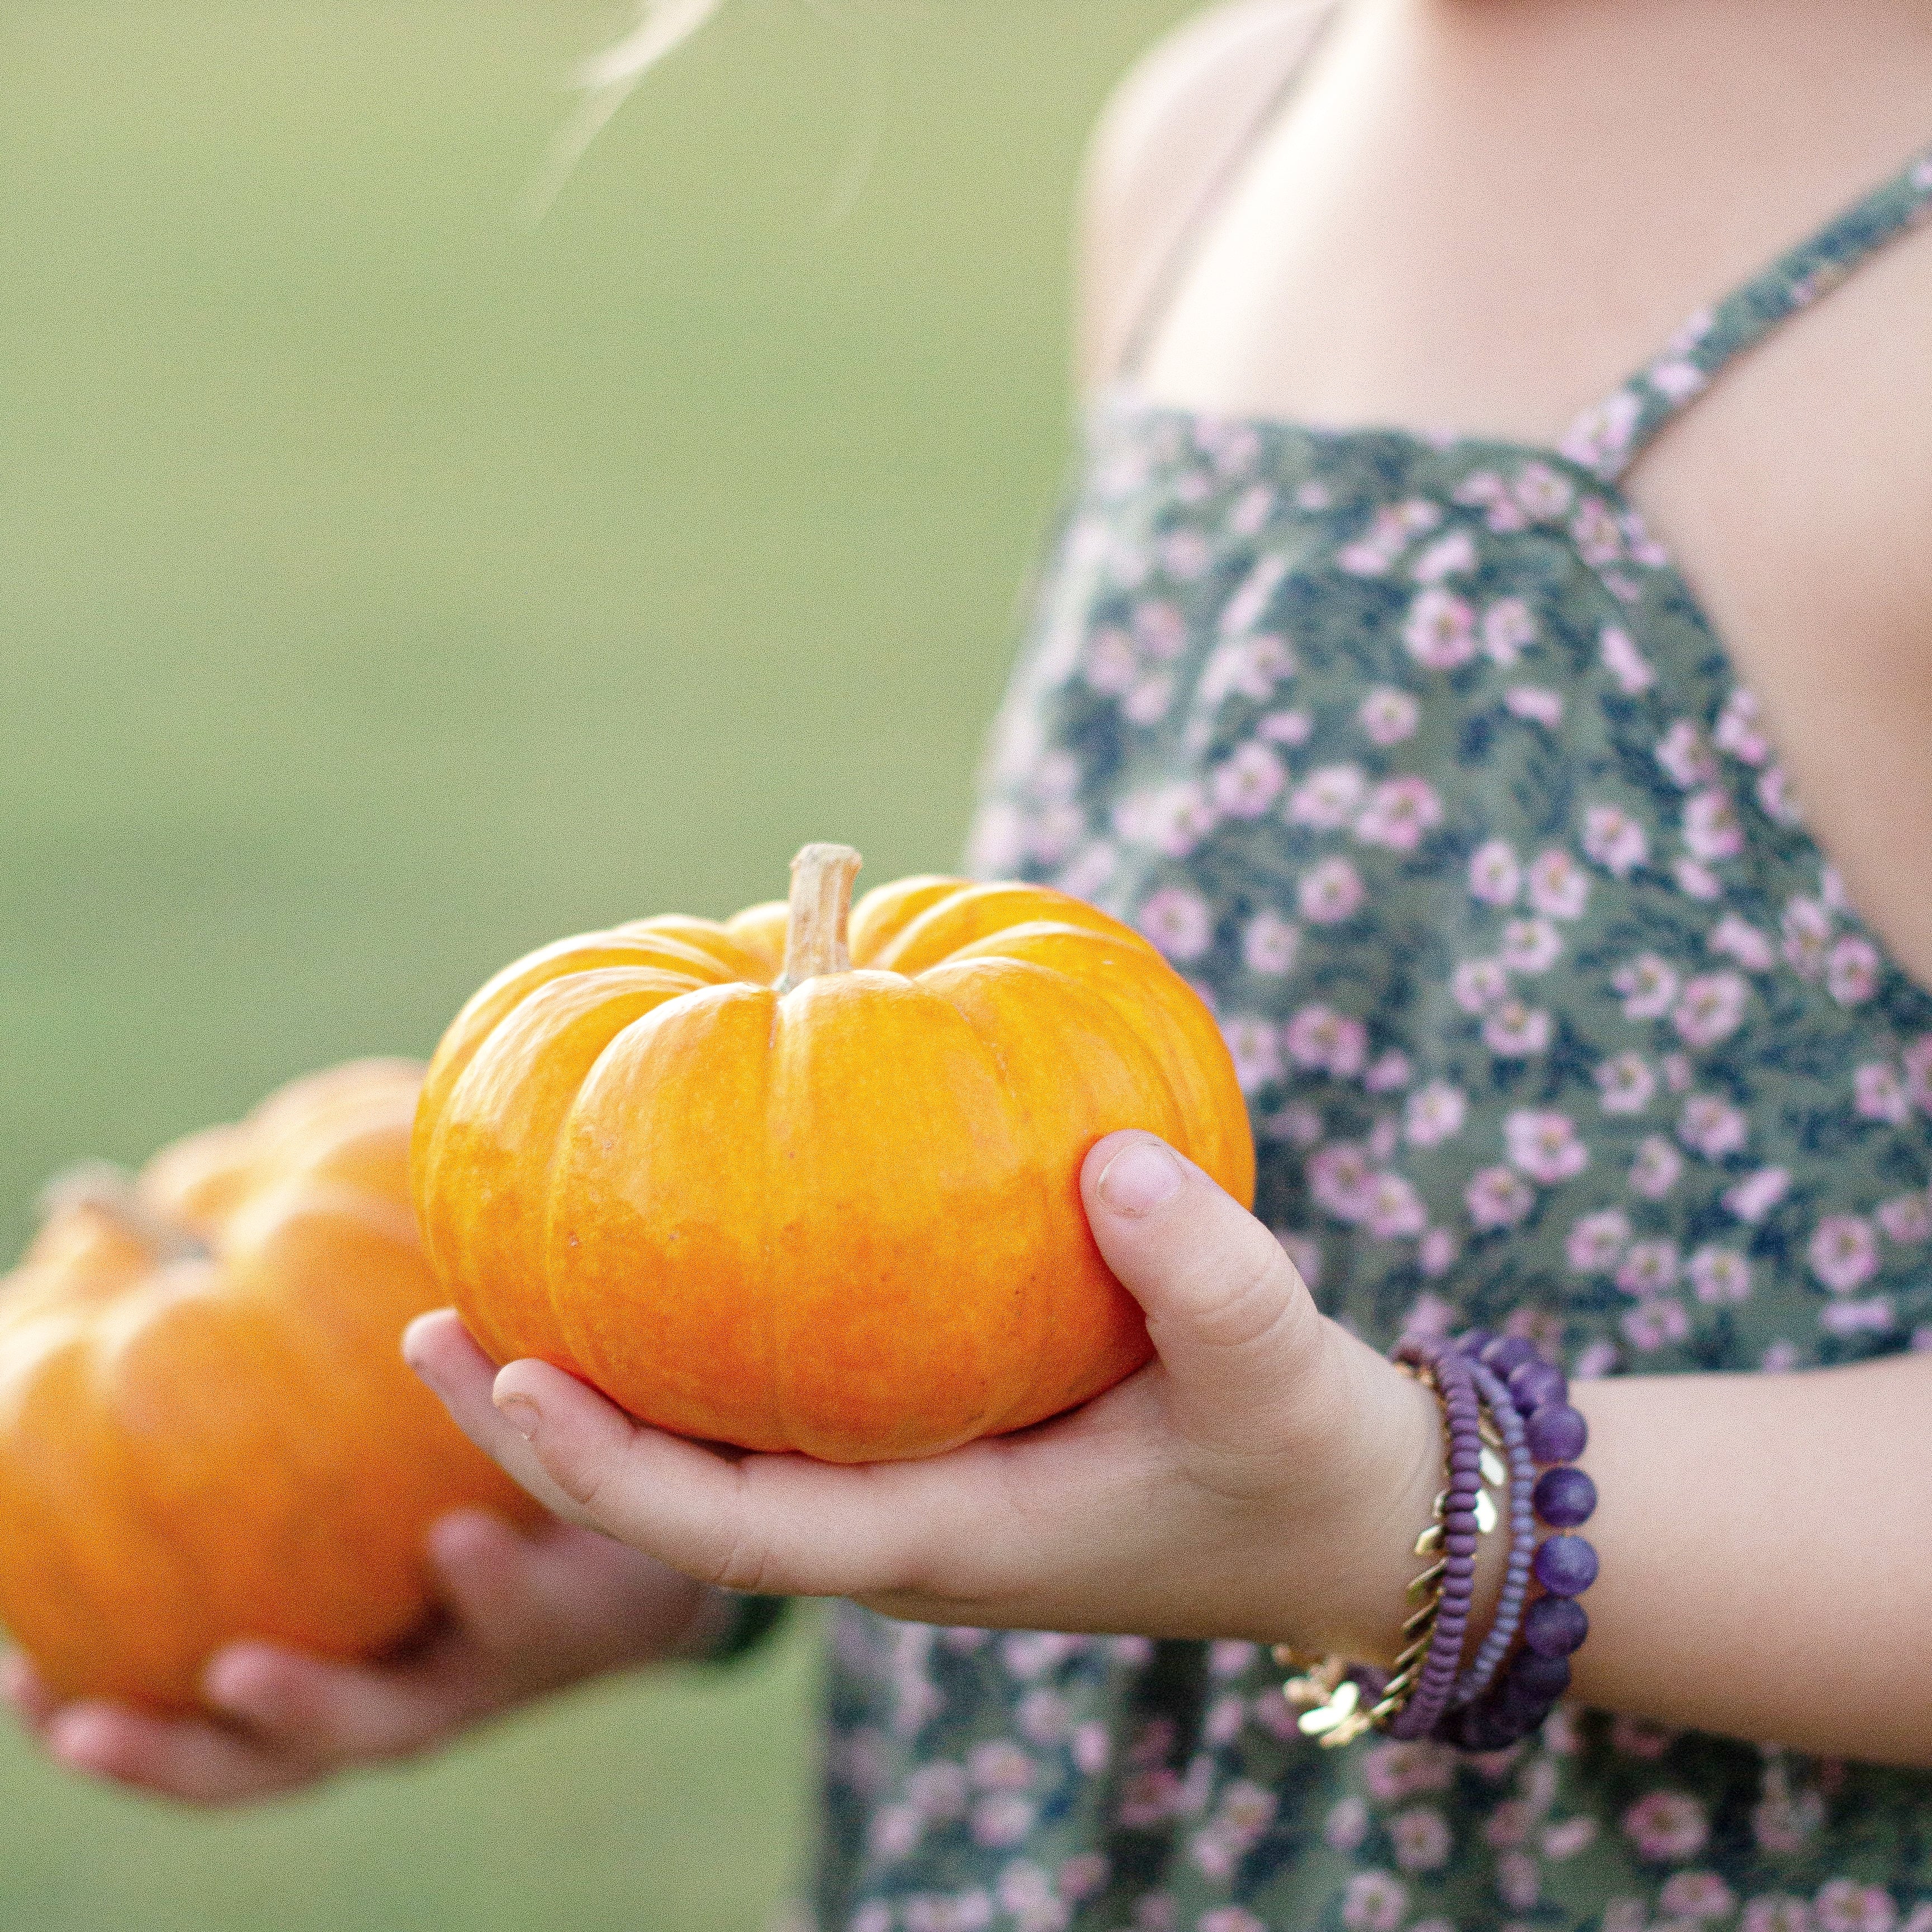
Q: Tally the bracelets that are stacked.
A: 4